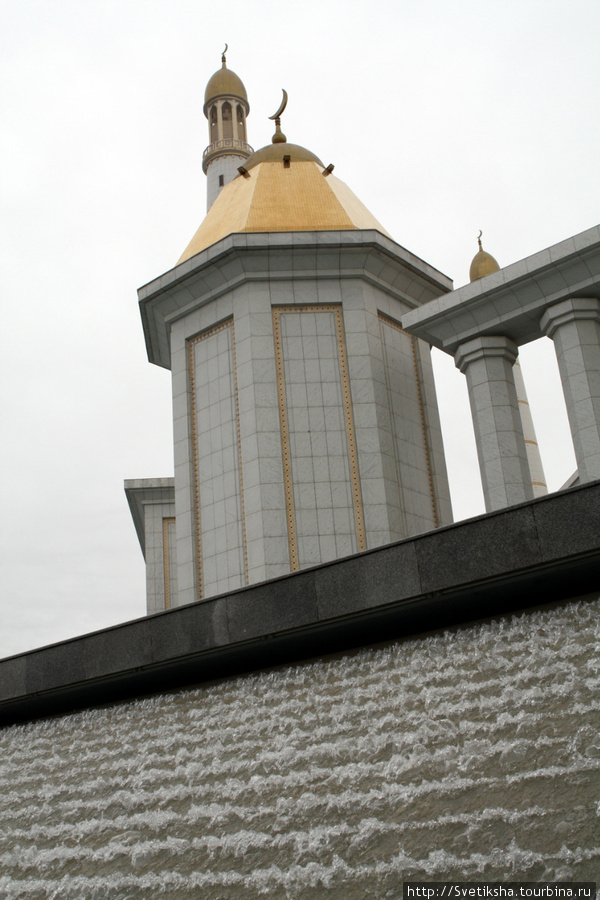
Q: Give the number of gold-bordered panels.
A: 4